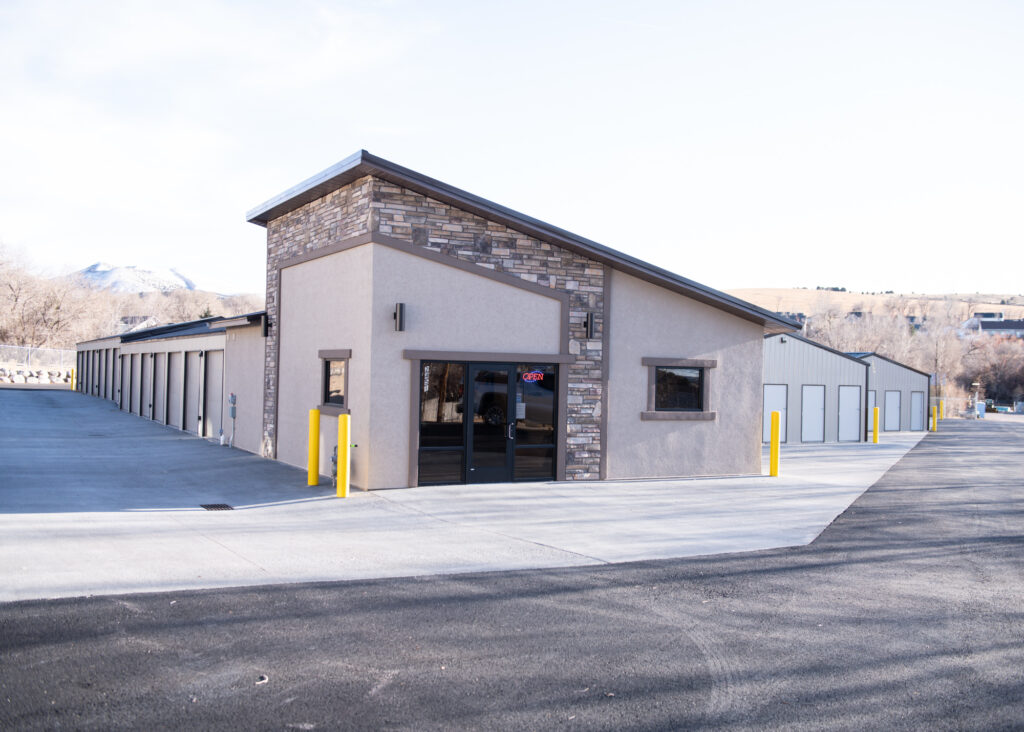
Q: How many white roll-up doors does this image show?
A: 6